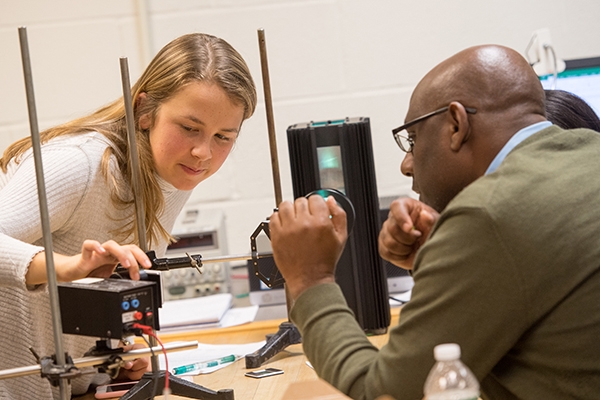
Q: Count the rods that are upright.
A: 3